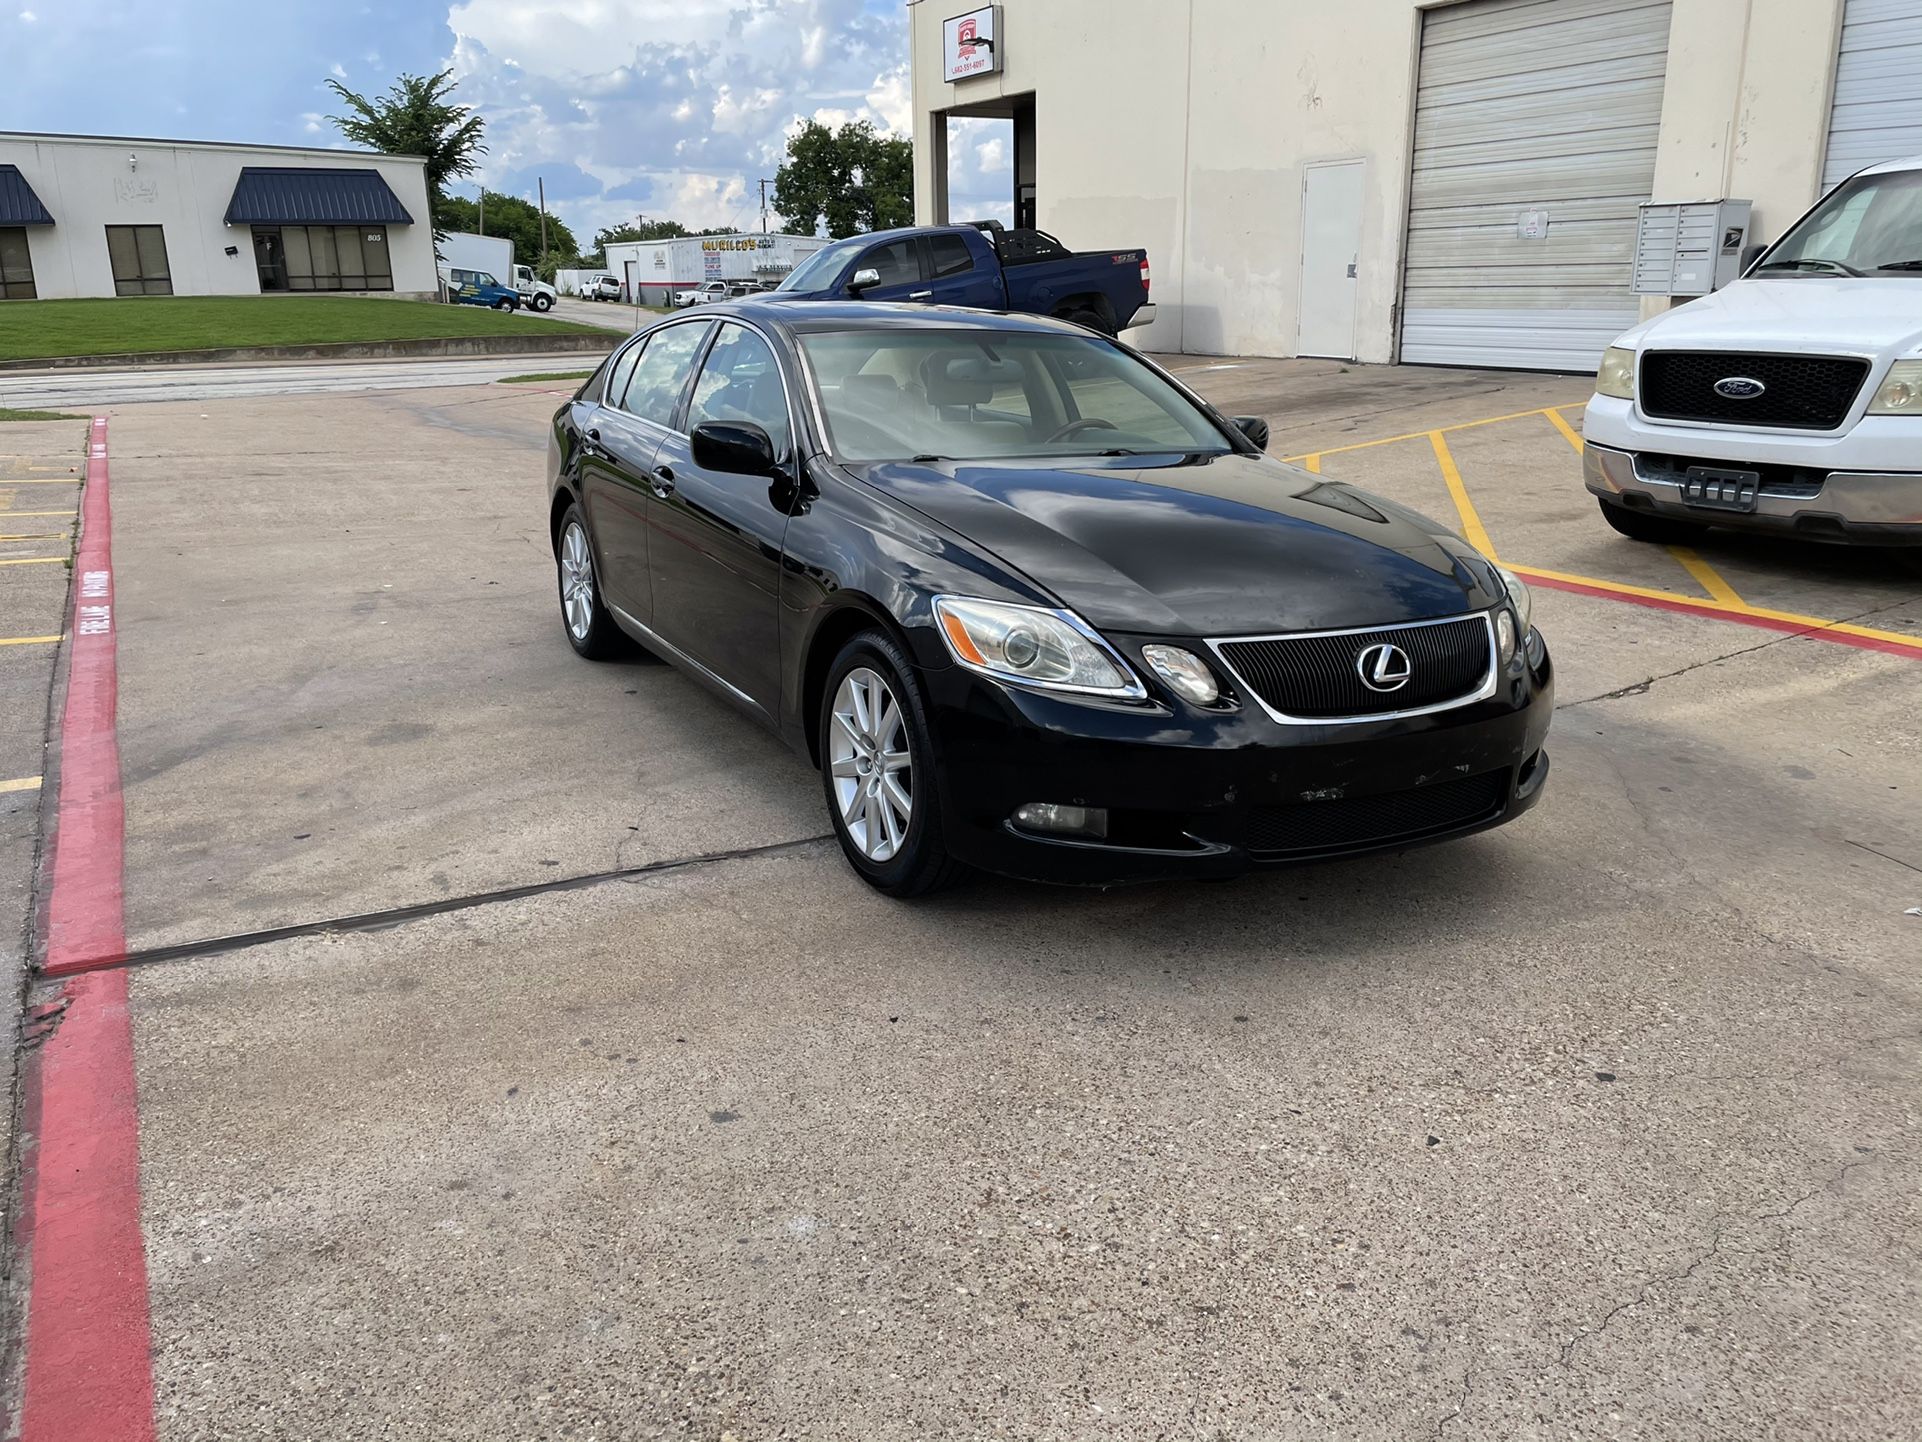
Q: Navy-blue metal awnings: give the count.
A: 2